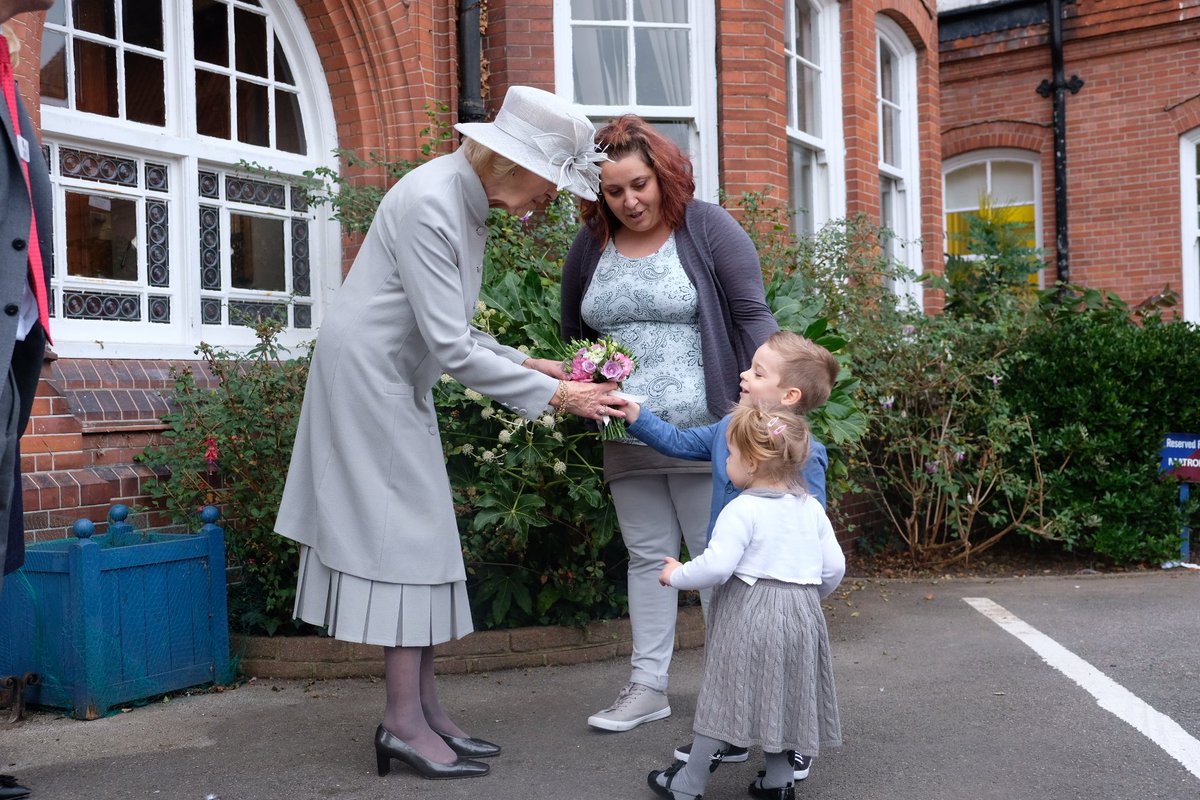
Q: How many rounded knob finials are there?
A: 3